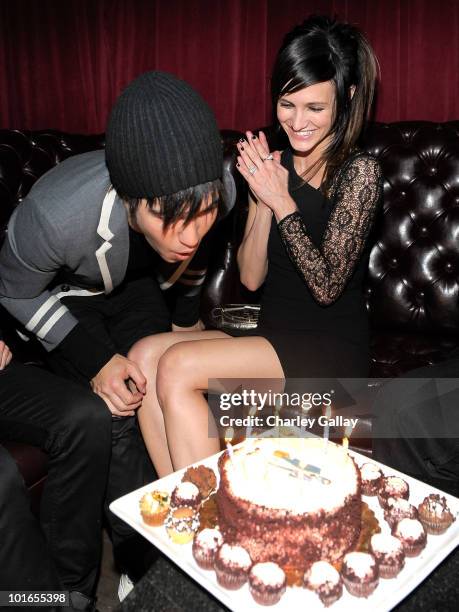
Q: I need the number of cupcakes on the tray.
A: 15